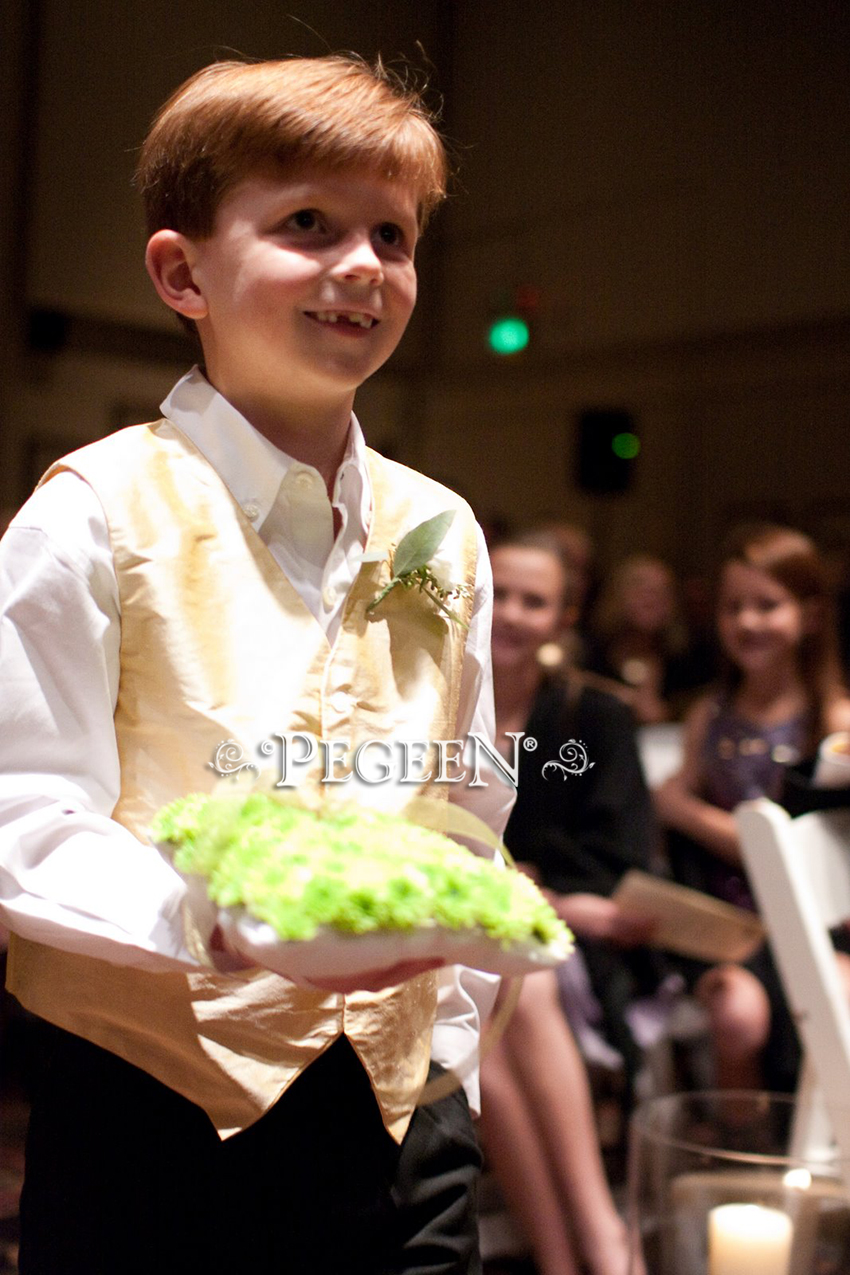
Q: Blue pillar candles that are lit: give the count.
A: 0